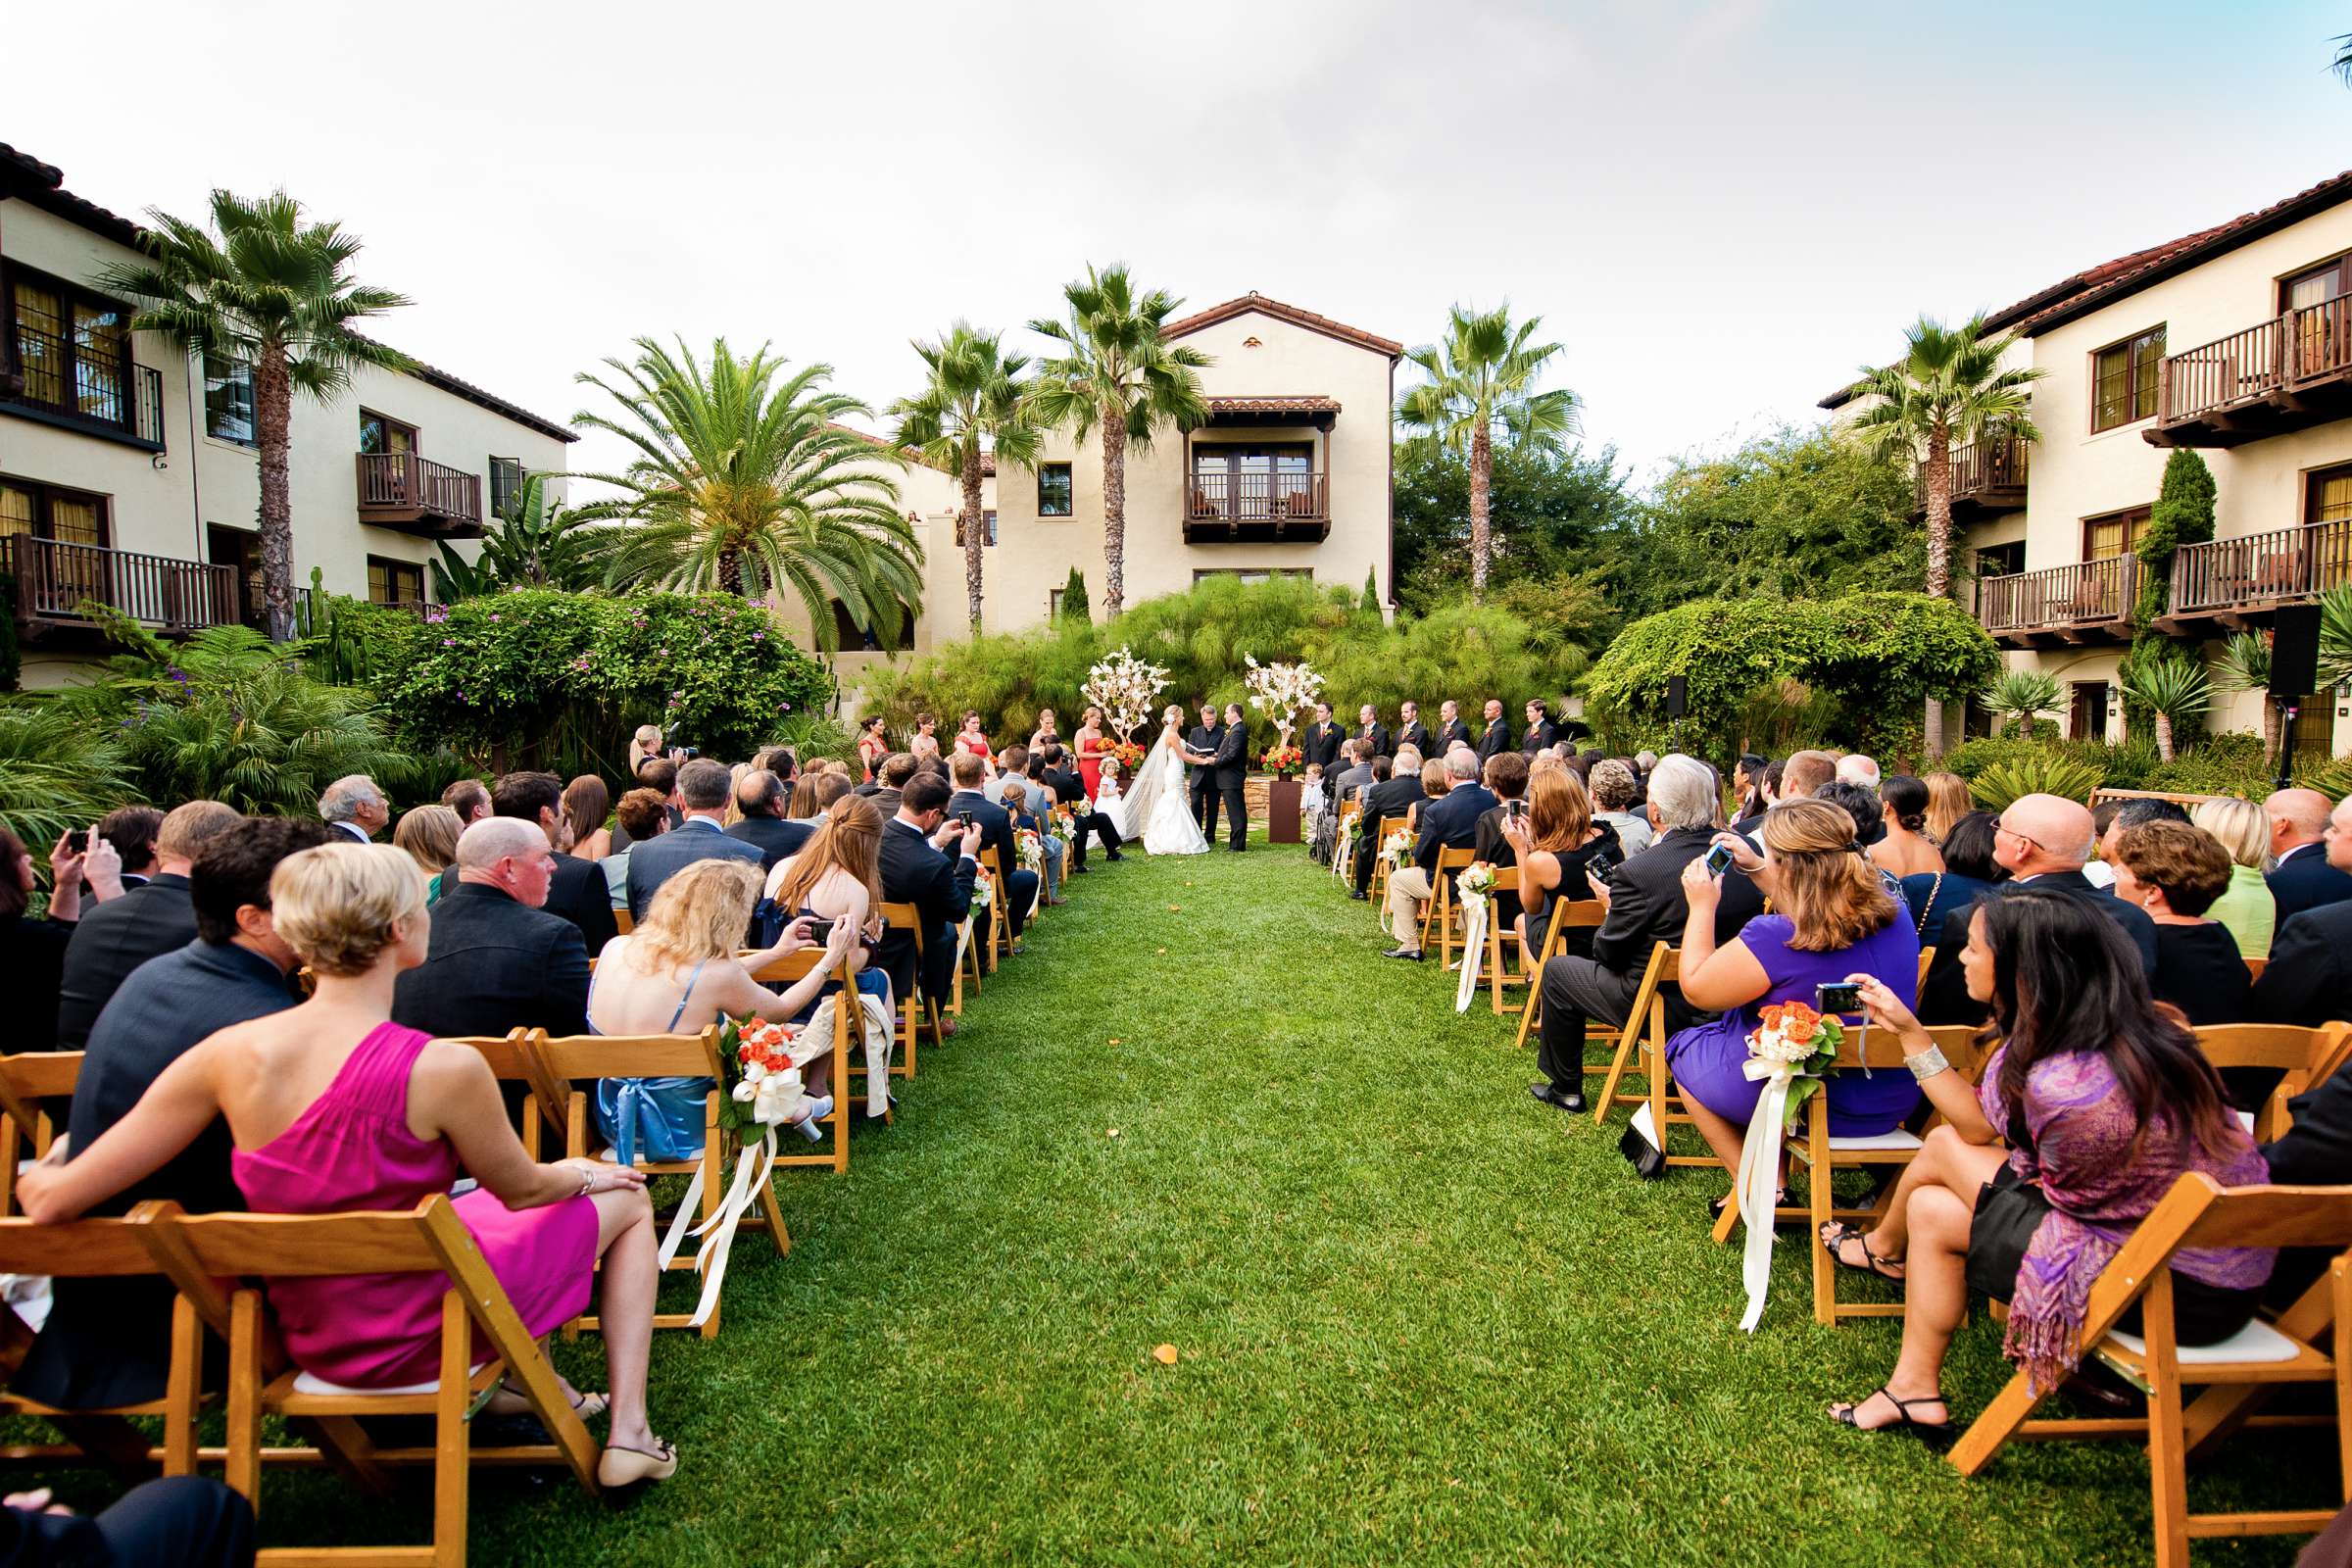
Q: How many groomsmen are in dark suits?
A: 6